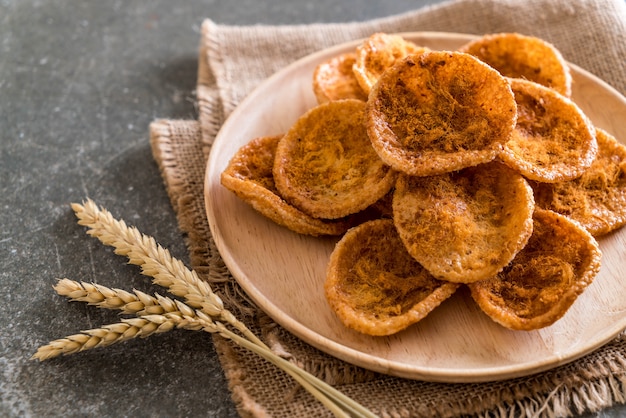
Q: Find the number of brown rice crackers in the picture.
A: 11